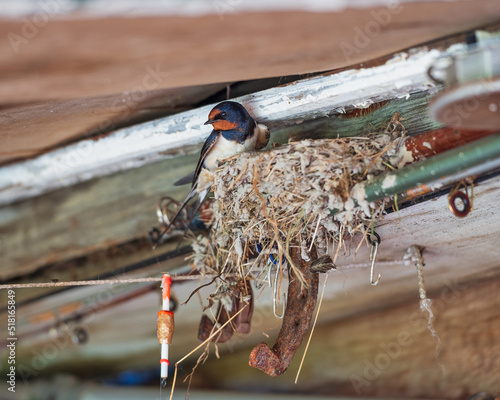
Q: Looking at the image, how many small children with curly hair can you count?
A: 0